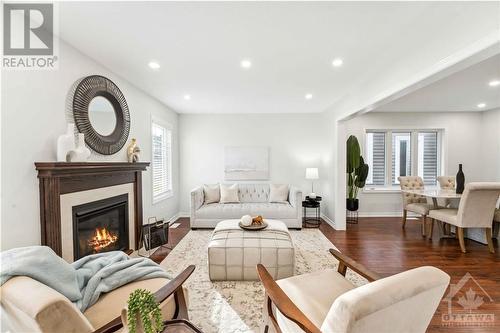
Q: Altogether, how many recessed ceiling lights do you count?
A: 7